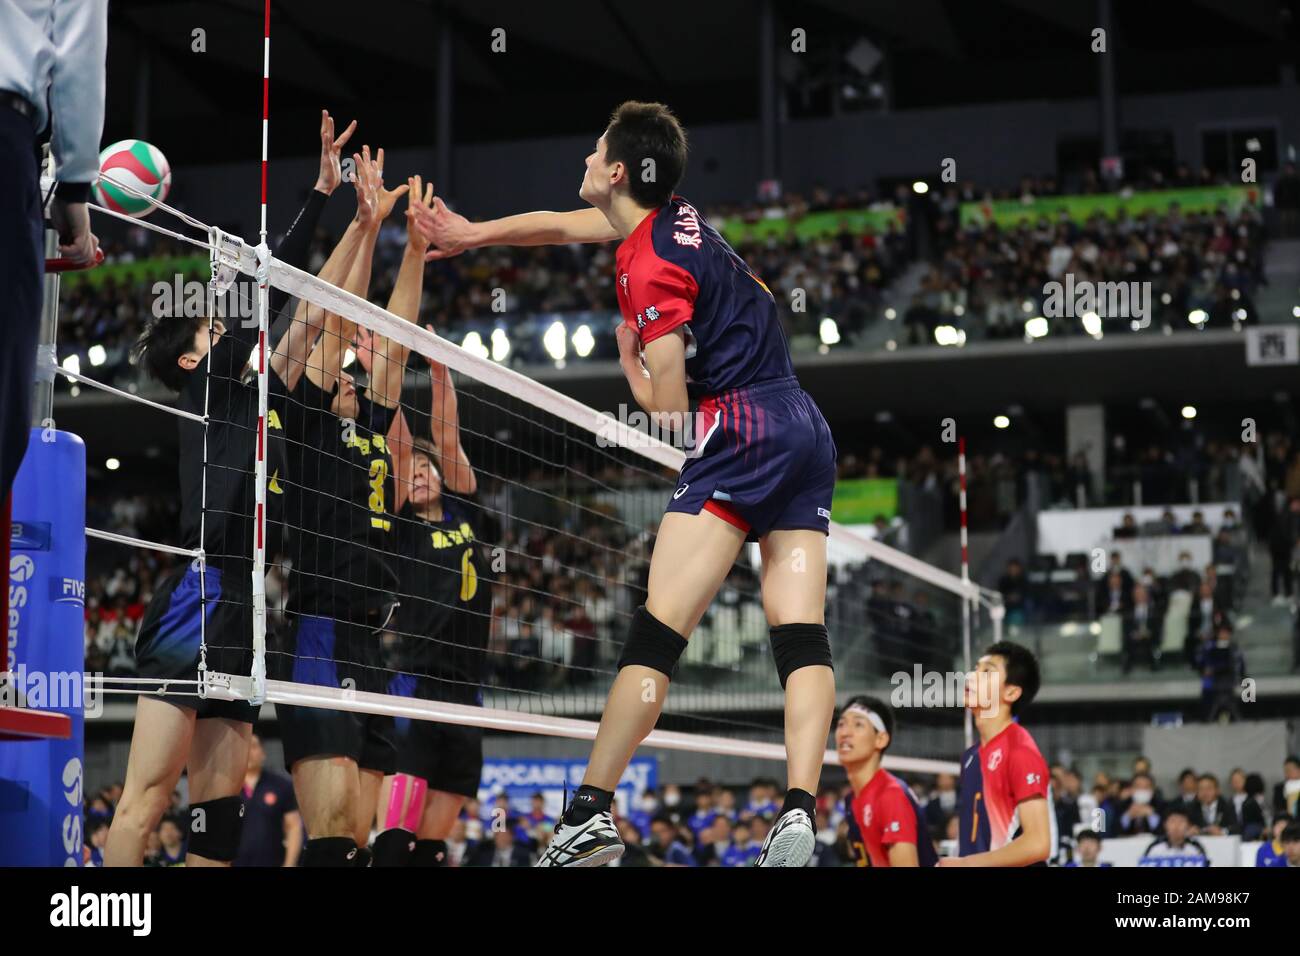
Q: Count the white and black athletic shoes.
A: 2